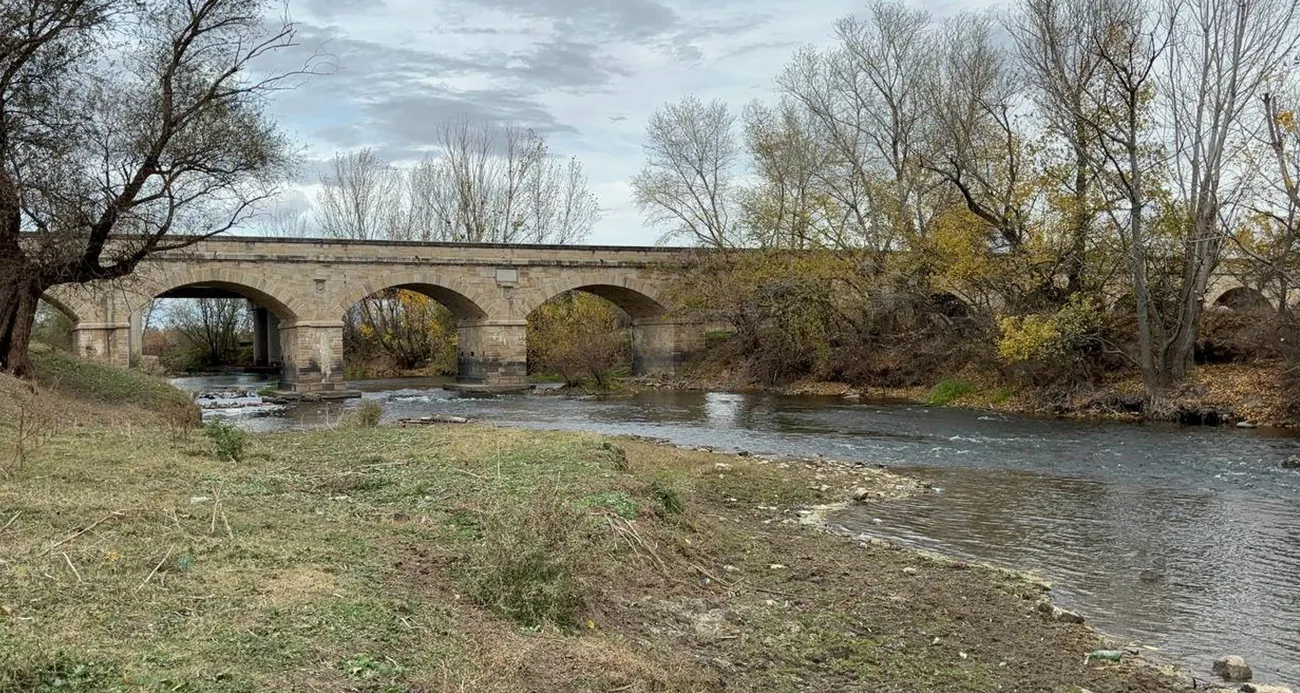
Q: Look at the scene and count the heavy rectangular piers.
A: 4